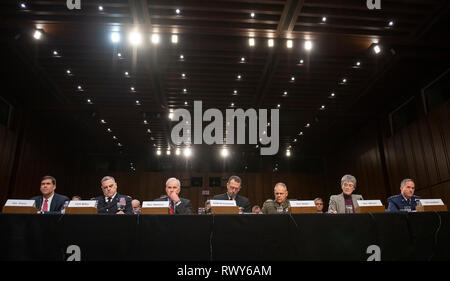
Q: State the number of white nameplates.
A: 7